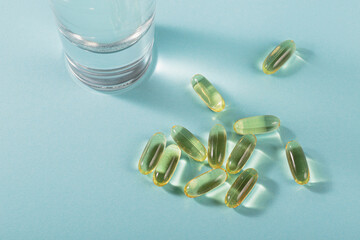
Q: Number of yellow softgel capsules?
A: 11